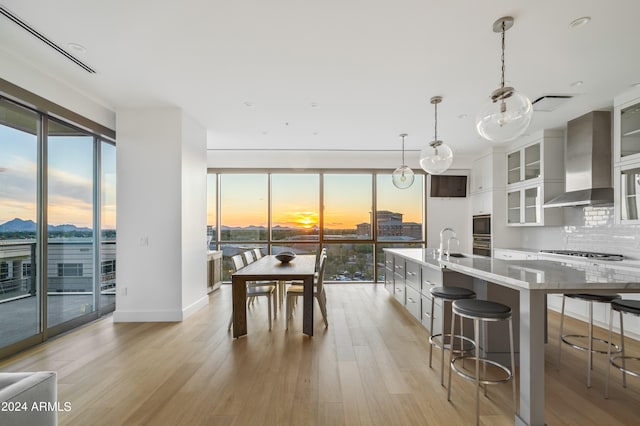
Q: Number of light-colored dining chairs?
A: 6